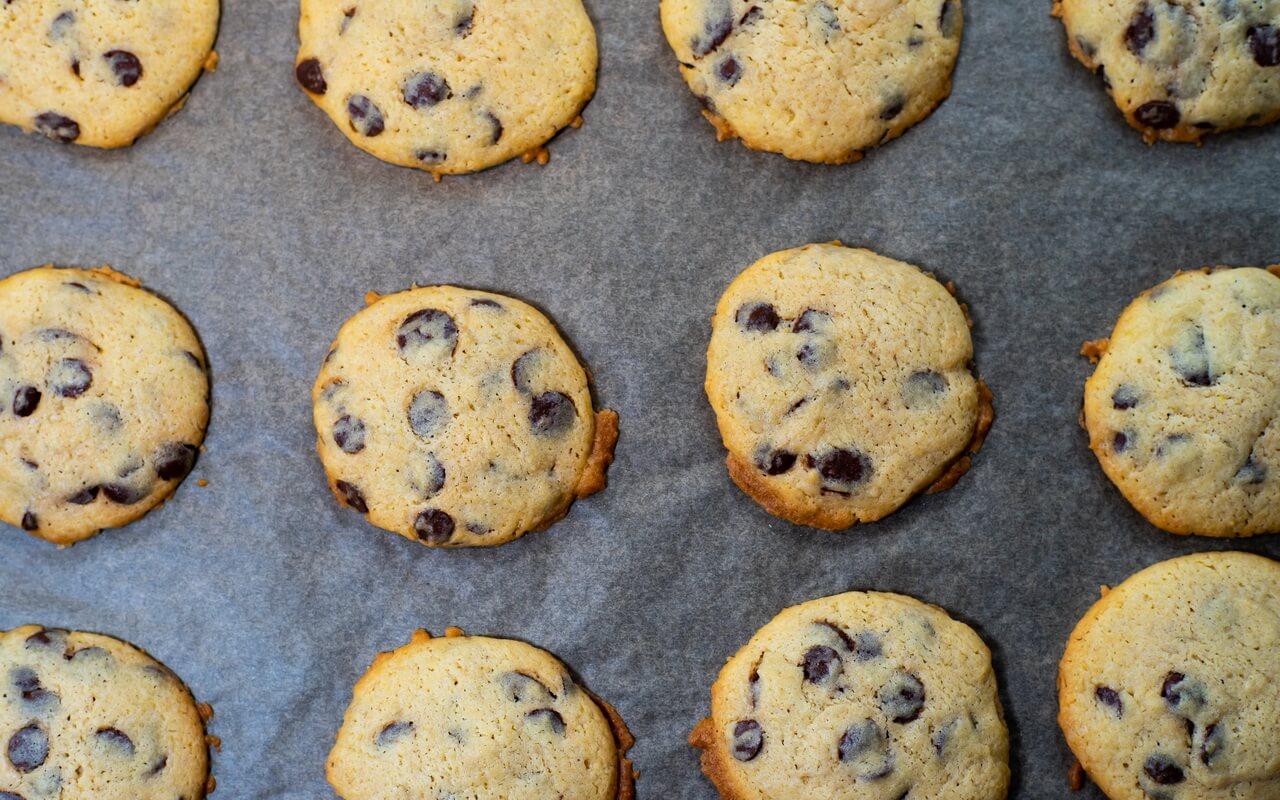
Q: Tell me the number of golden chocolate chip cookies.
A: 12